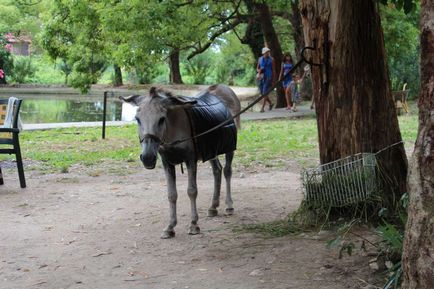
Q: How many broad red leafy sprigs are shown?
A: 0